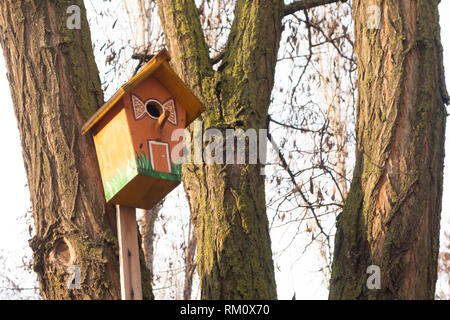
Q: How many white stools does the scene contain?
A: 0